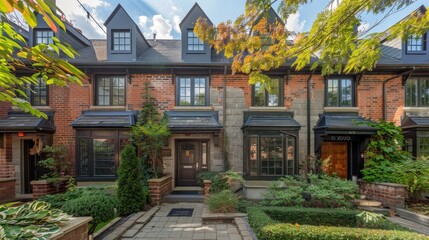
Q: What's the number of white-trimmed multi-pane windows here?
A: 0